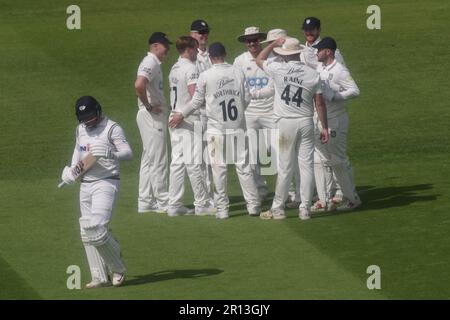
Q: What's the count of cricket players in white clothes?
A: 10